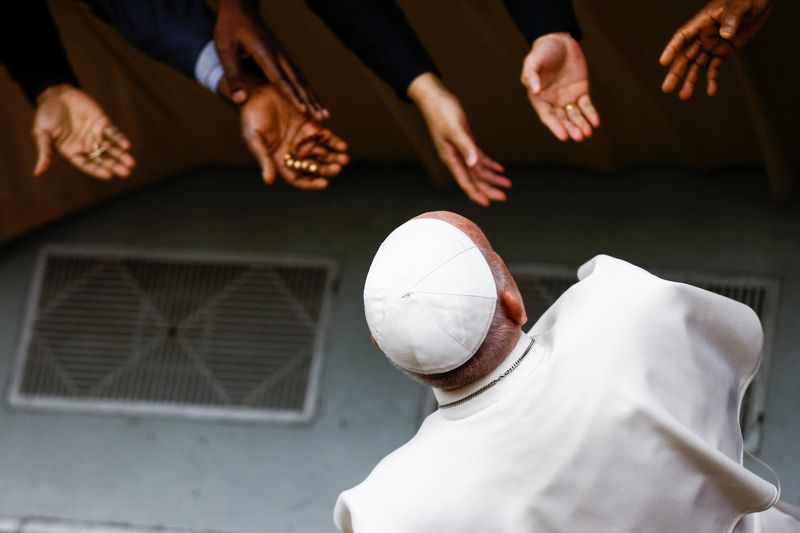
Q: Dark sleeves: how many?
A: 4